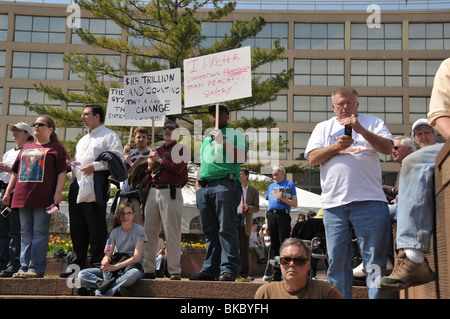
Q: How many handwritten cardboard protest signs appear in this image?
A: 3